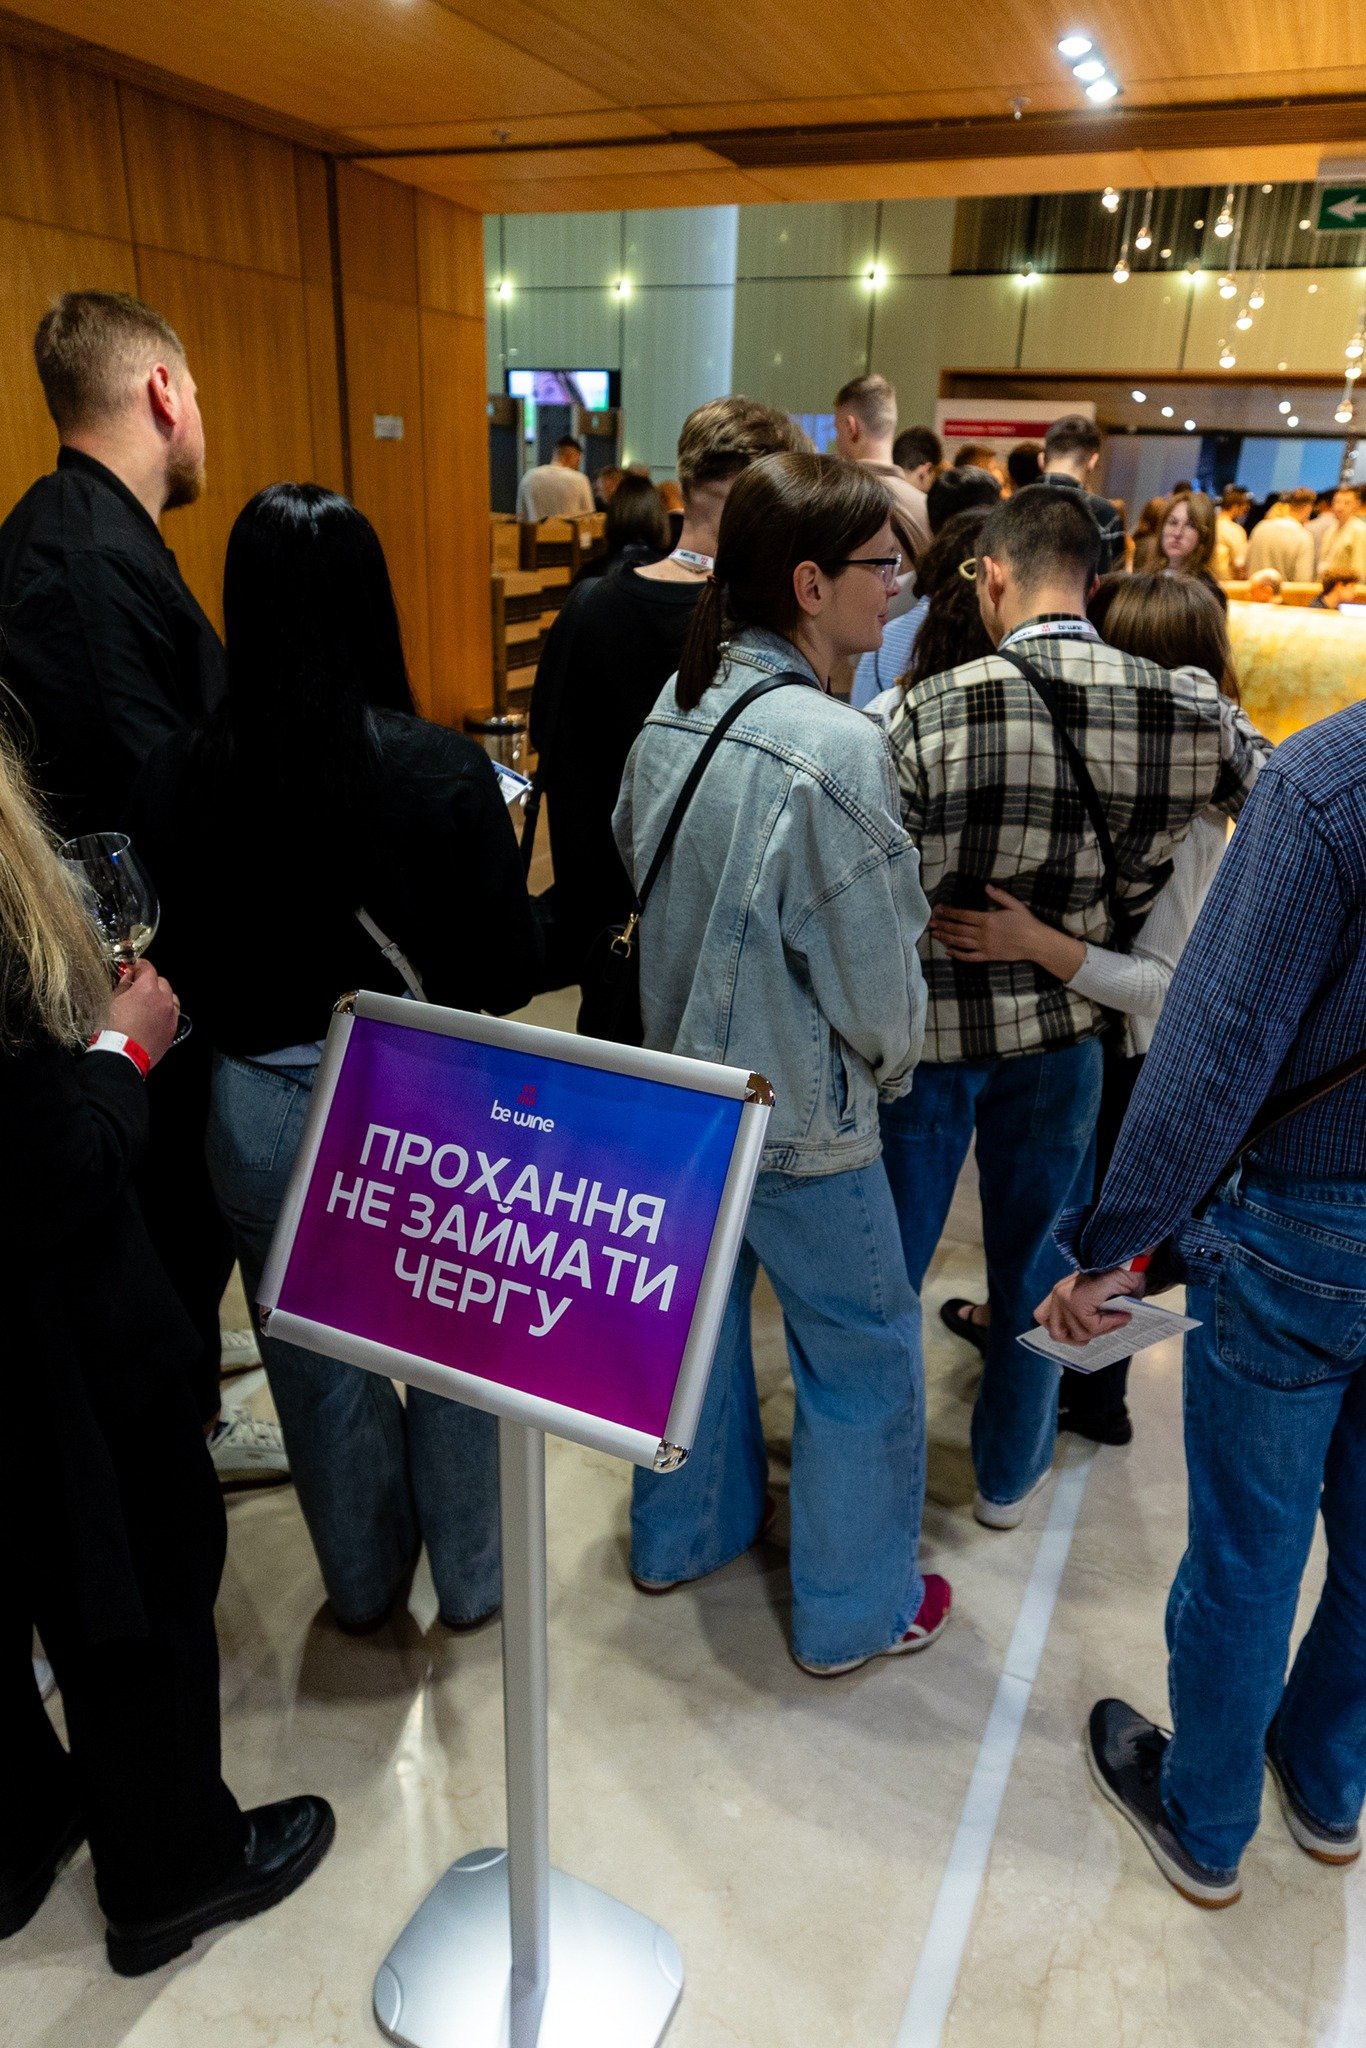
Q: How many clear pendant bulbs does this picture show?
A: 11